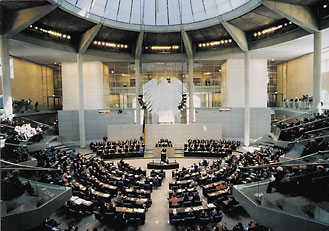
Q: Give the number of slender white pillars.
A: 6